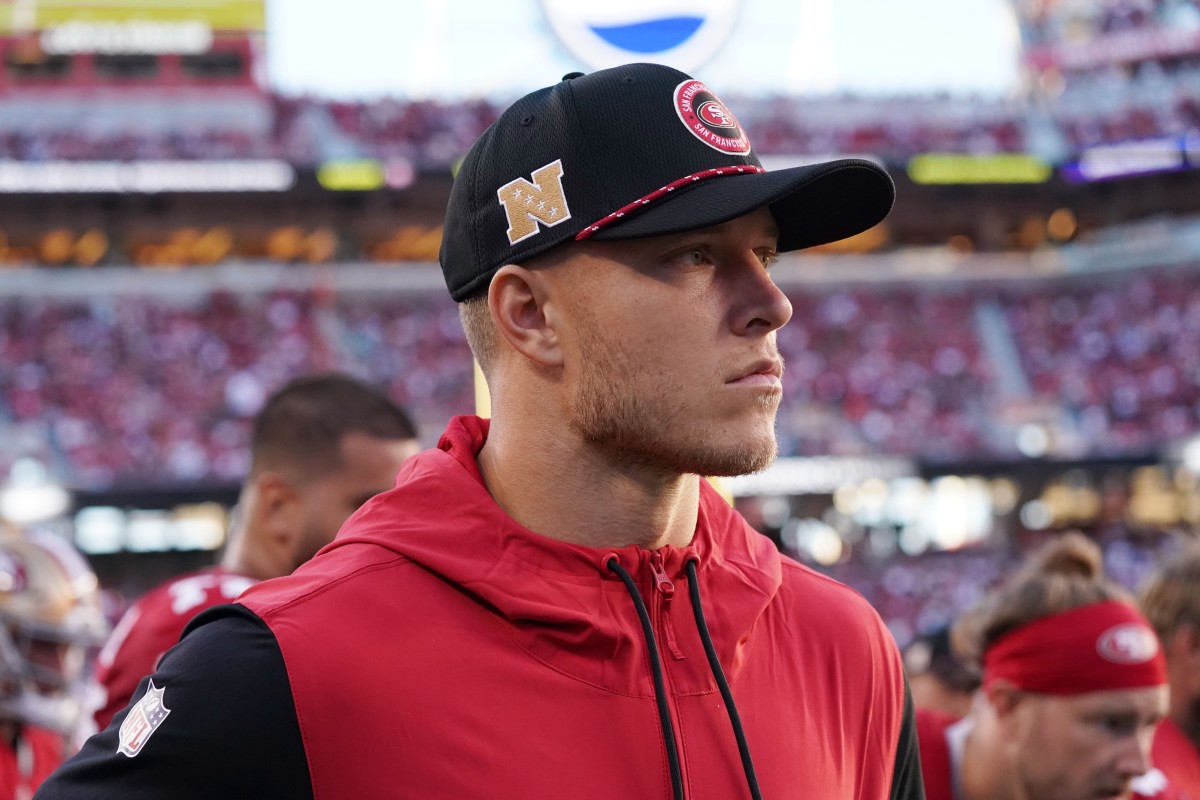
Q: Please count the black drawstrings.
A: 2